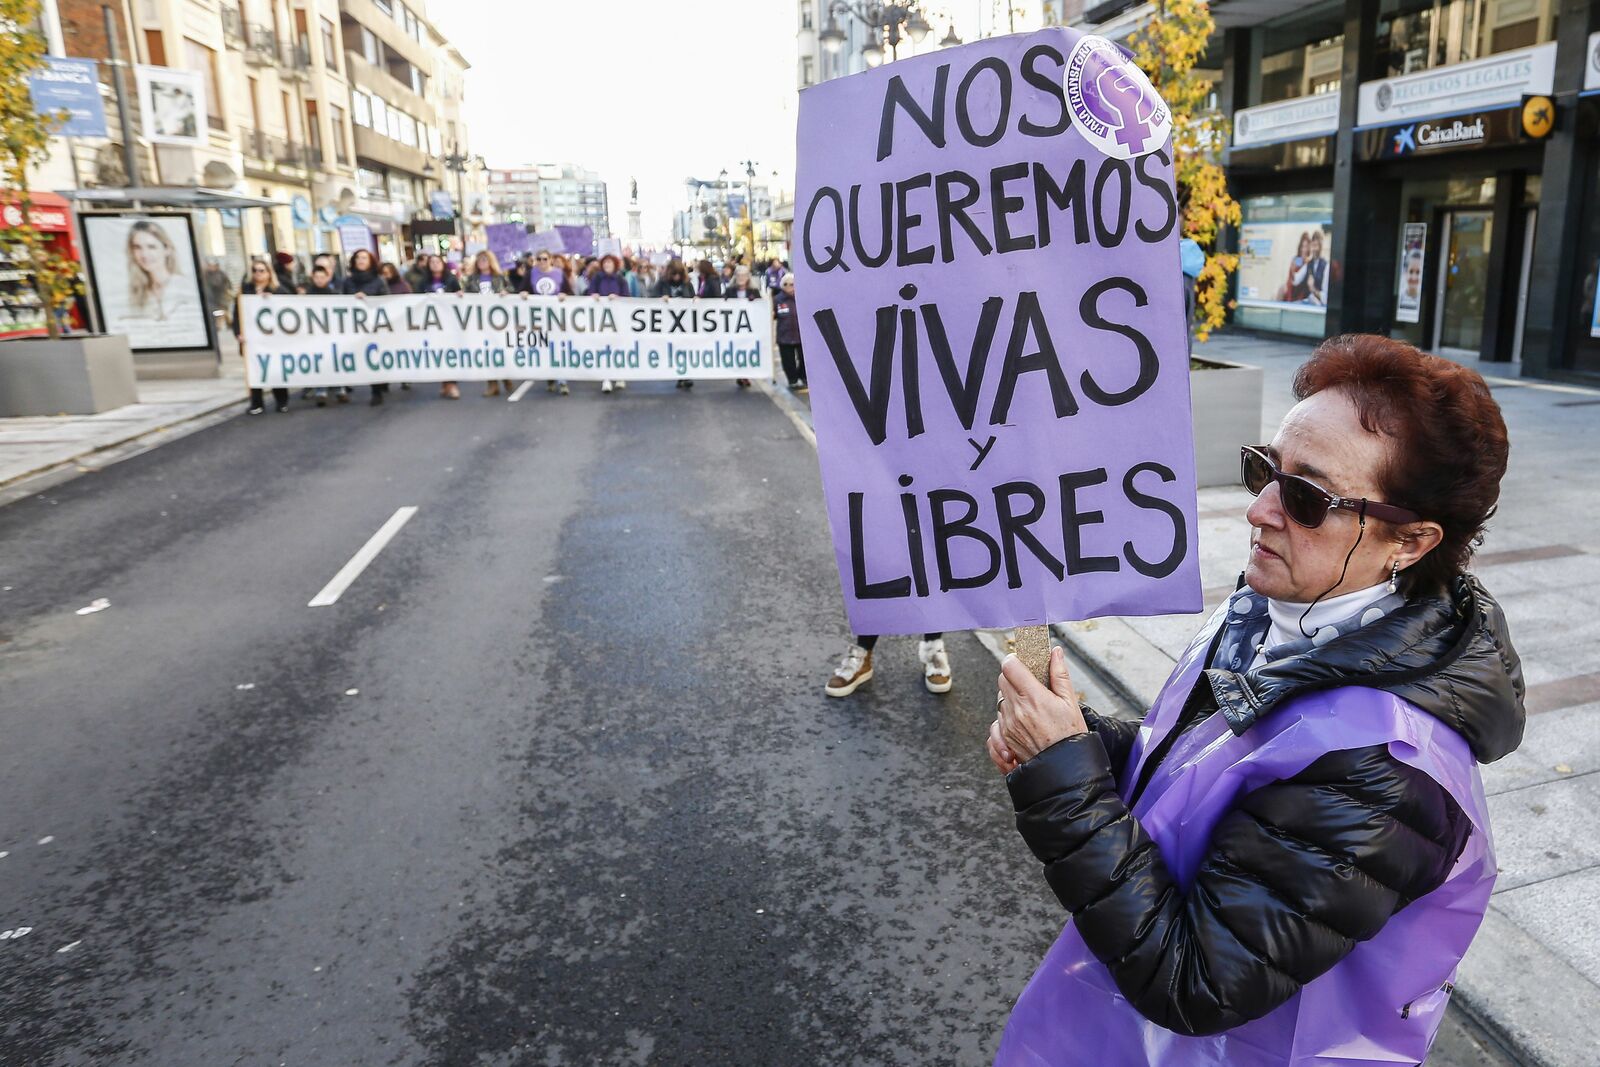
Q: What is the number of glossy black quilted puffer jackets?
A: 1